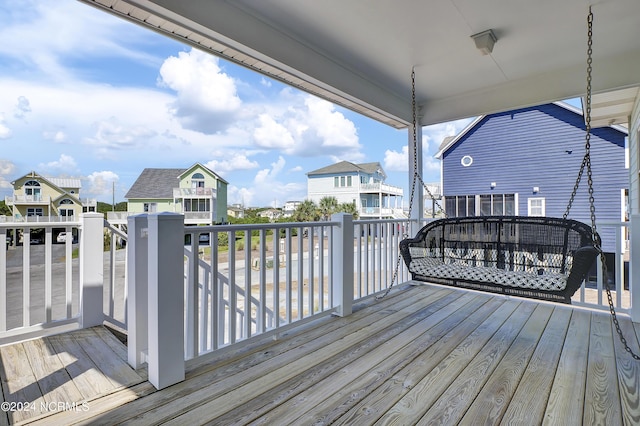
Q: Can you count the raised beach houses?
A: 4